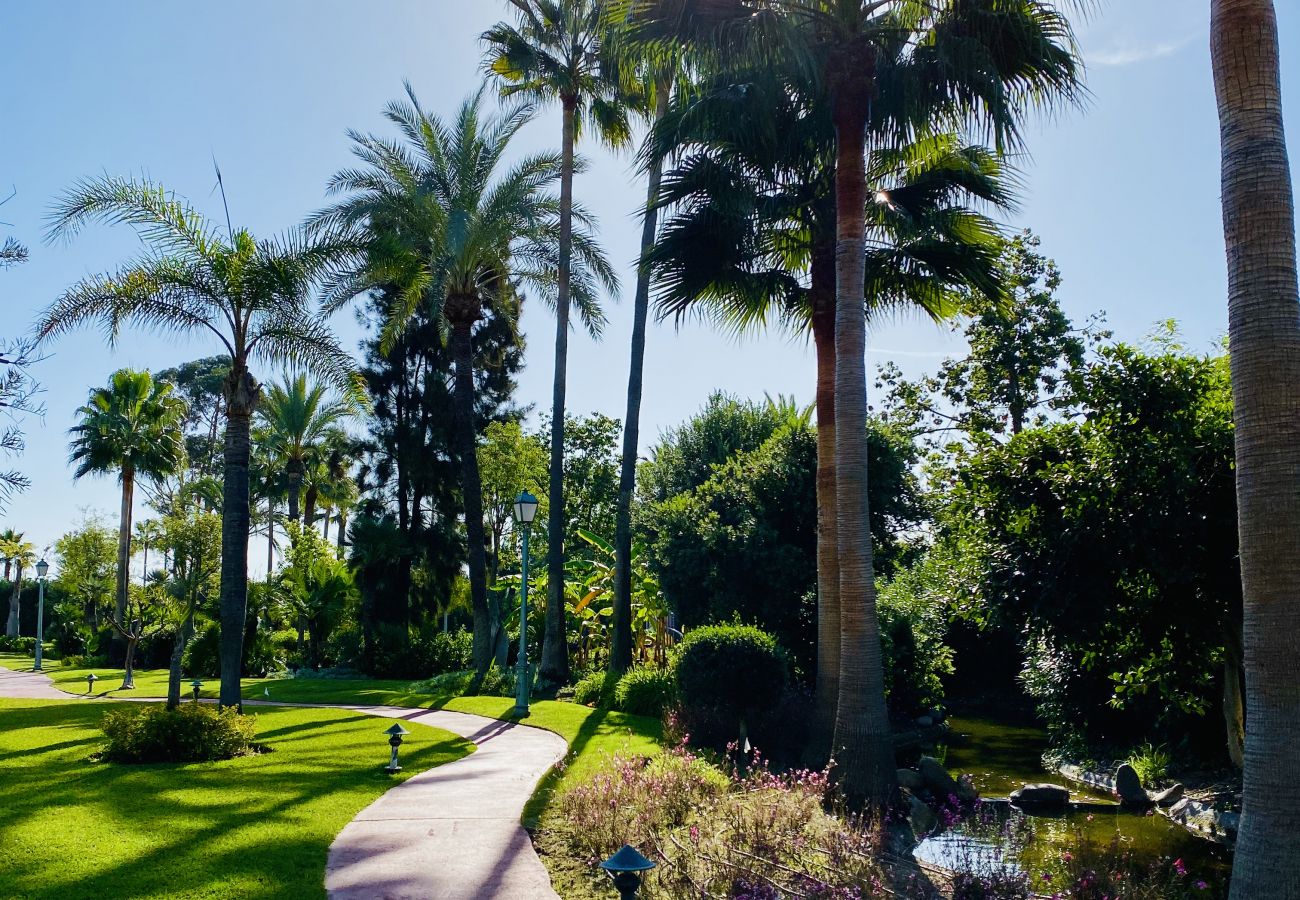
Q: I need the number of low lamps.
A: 4